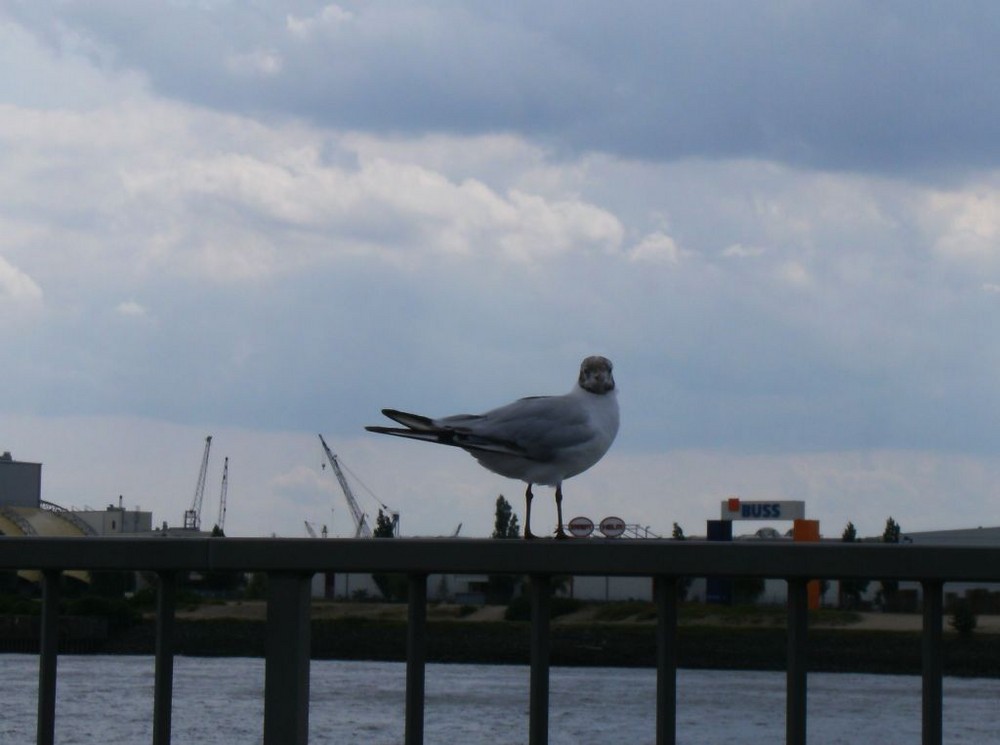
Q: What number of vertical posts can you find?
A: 8